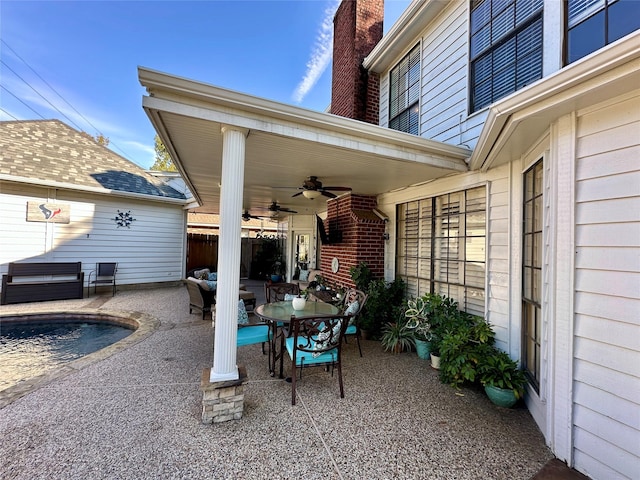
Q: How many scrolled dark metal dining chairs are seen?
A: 4